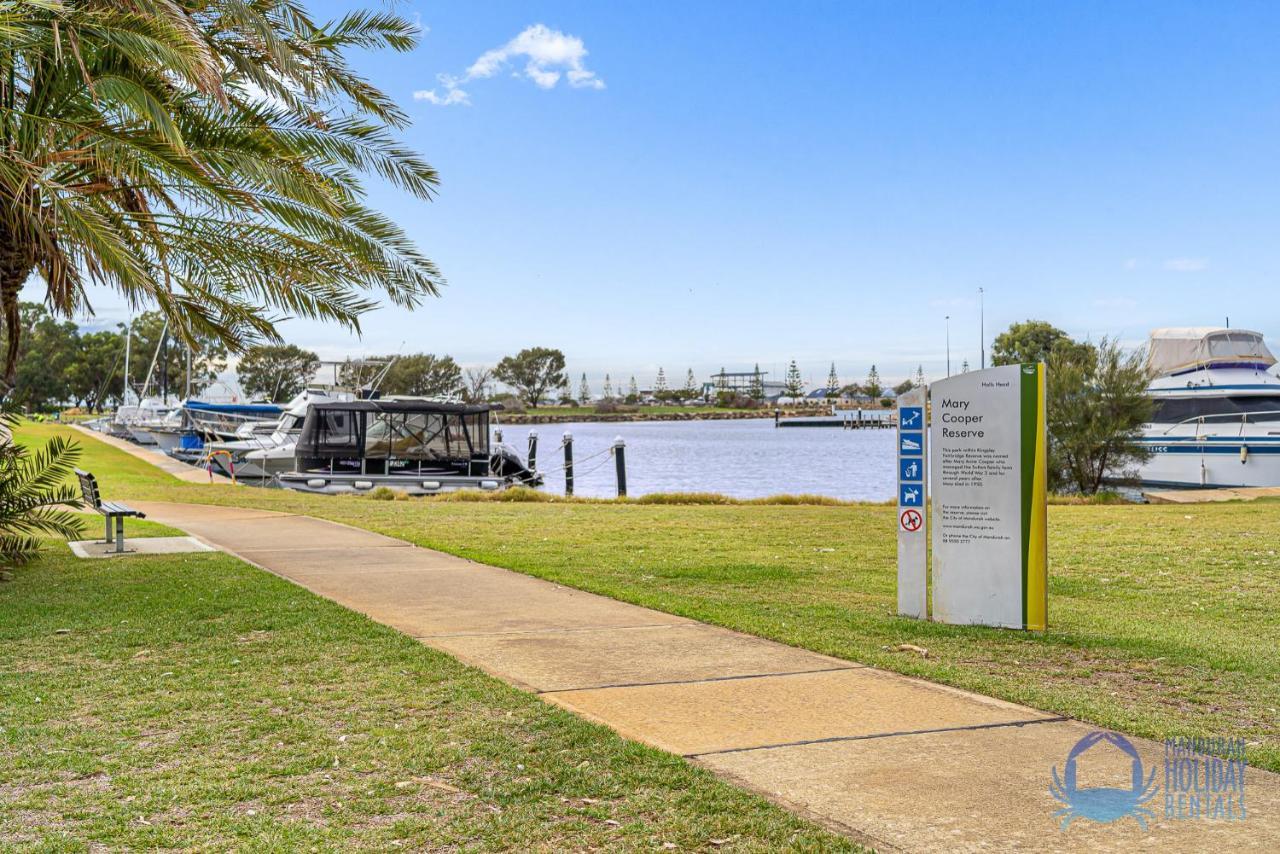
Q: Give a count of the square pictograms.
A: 4